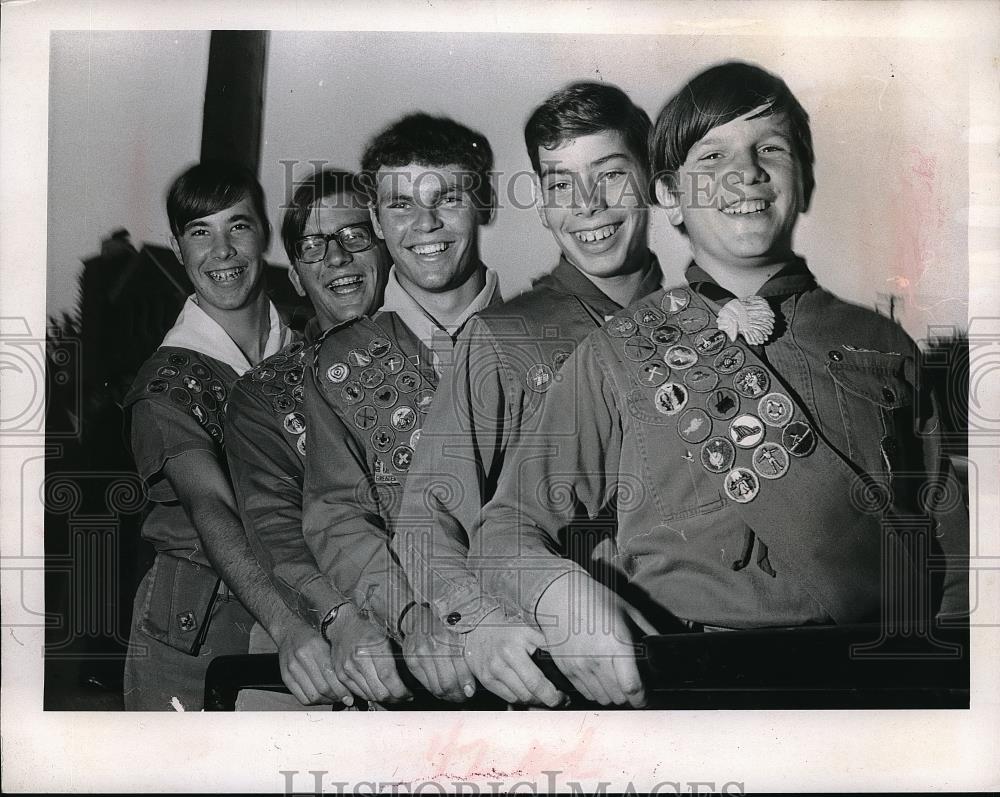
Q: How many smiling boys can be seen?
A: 5